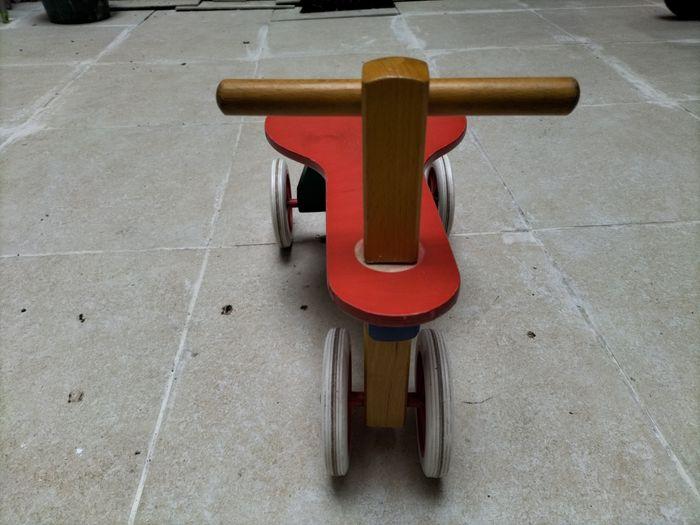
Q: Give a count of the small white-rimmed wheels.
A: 4